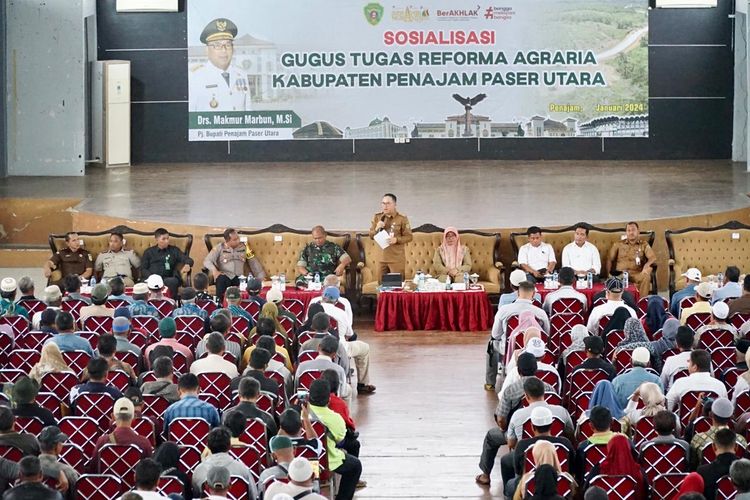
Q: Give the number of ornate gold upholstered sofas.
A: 5